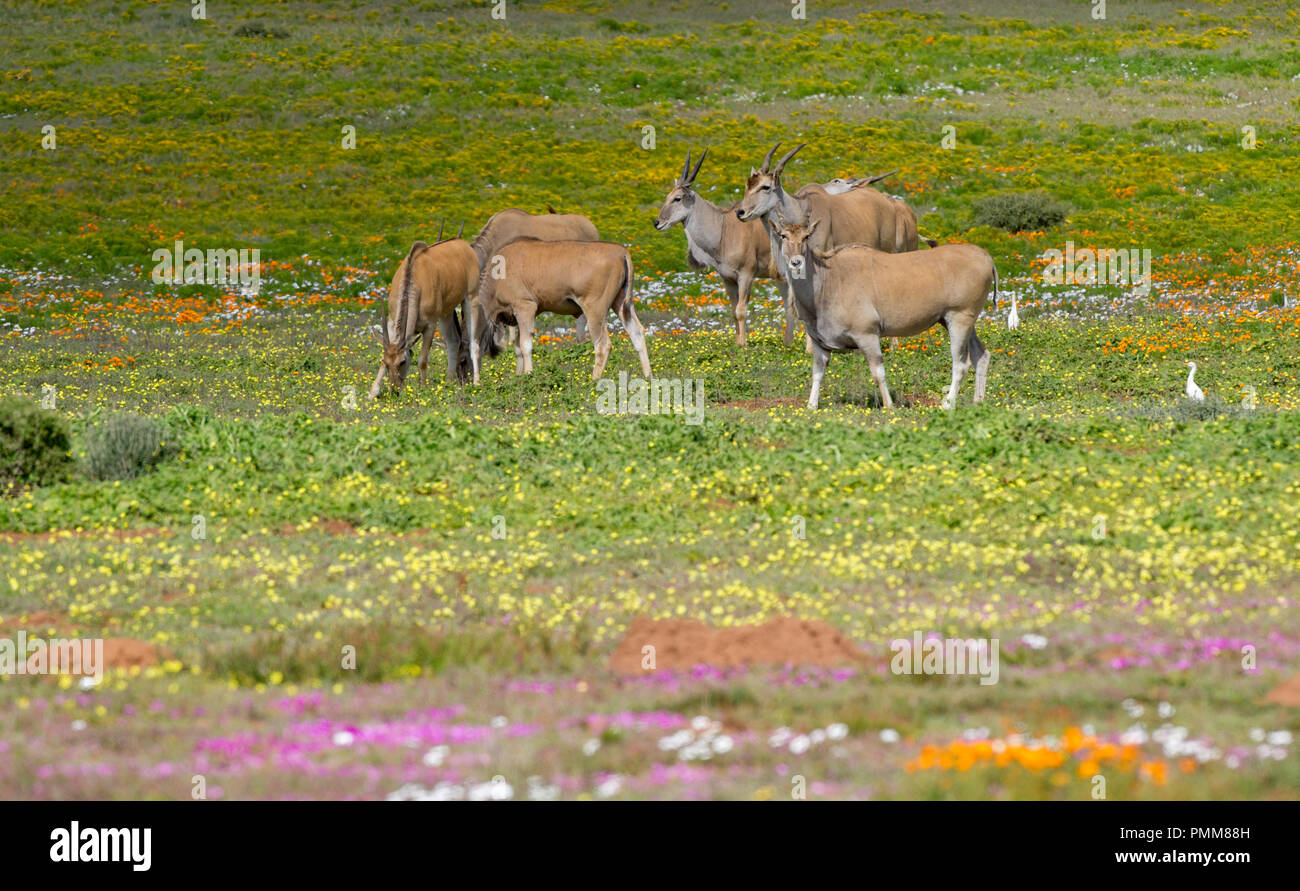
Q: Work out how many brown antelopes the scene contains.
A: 7